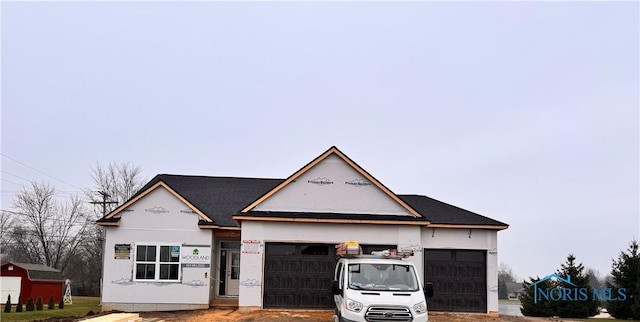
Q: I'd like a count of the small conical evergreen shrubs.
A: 6